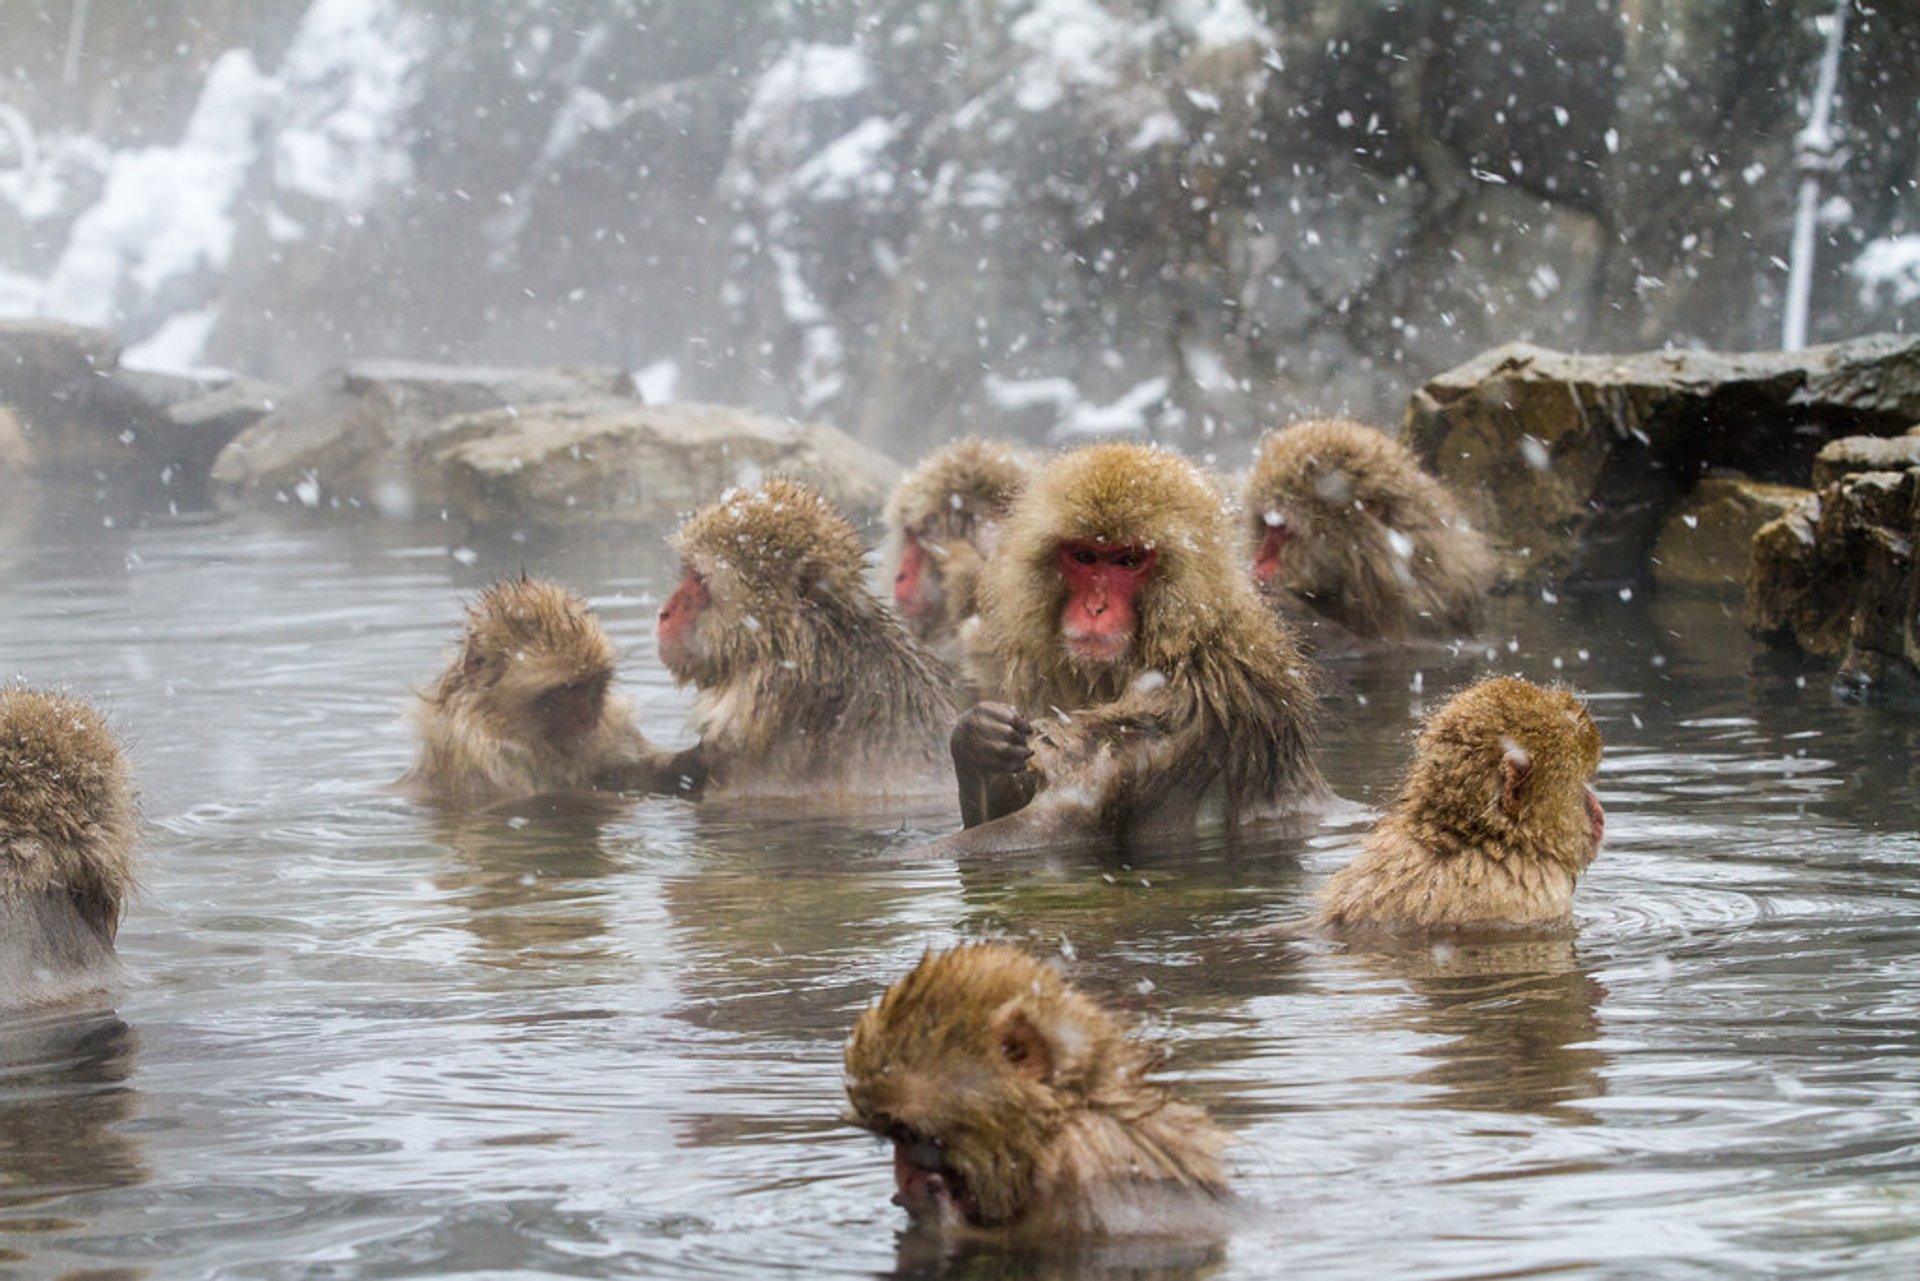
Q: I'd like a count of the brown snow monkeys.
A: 8